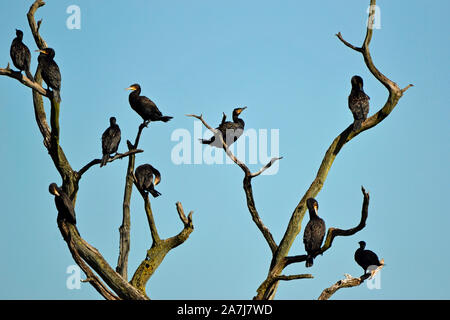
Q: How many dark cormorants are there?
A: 10